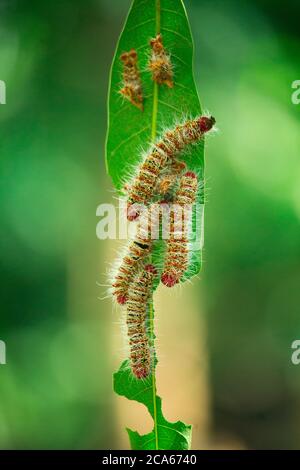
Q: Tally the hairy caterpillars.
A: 4